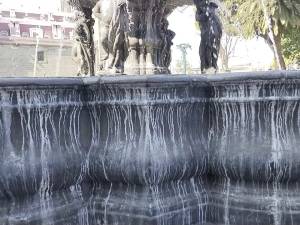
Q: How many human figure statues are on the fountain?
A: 4